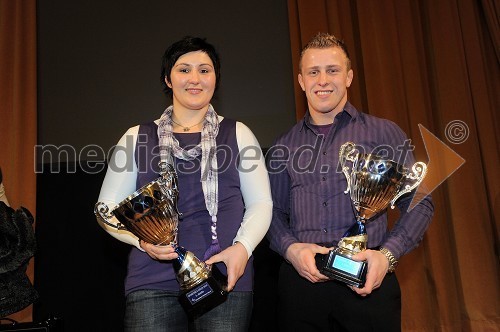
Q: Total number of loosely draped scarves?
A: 1